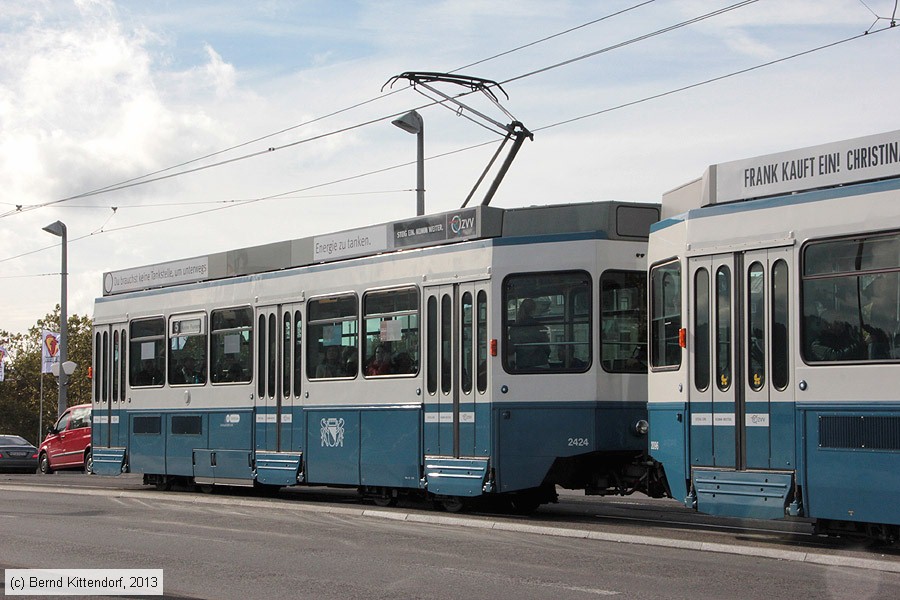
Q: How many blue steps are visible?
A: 4